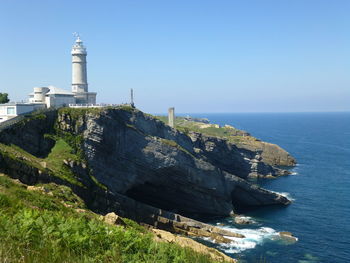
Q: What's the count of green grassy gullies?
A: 1